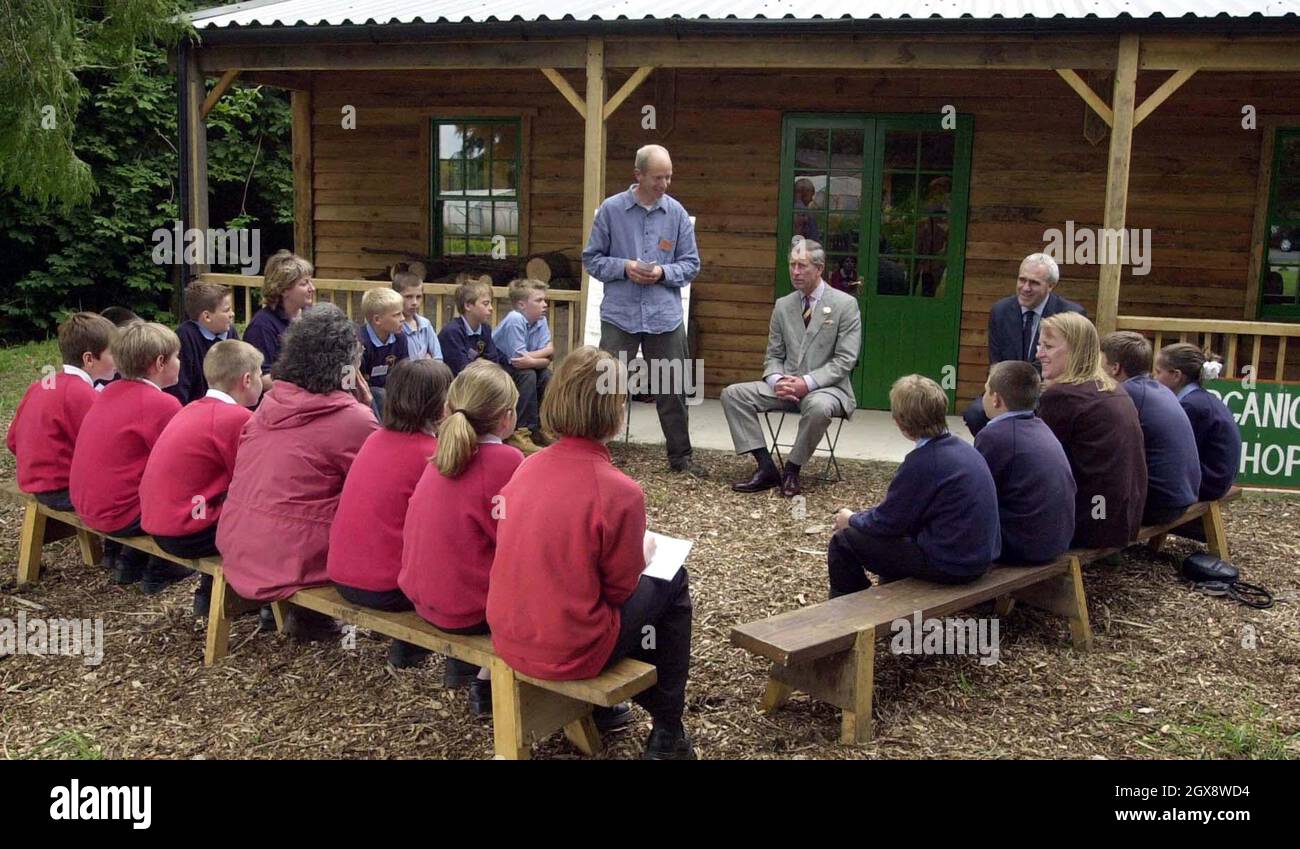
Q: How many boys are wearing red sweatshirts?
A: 3